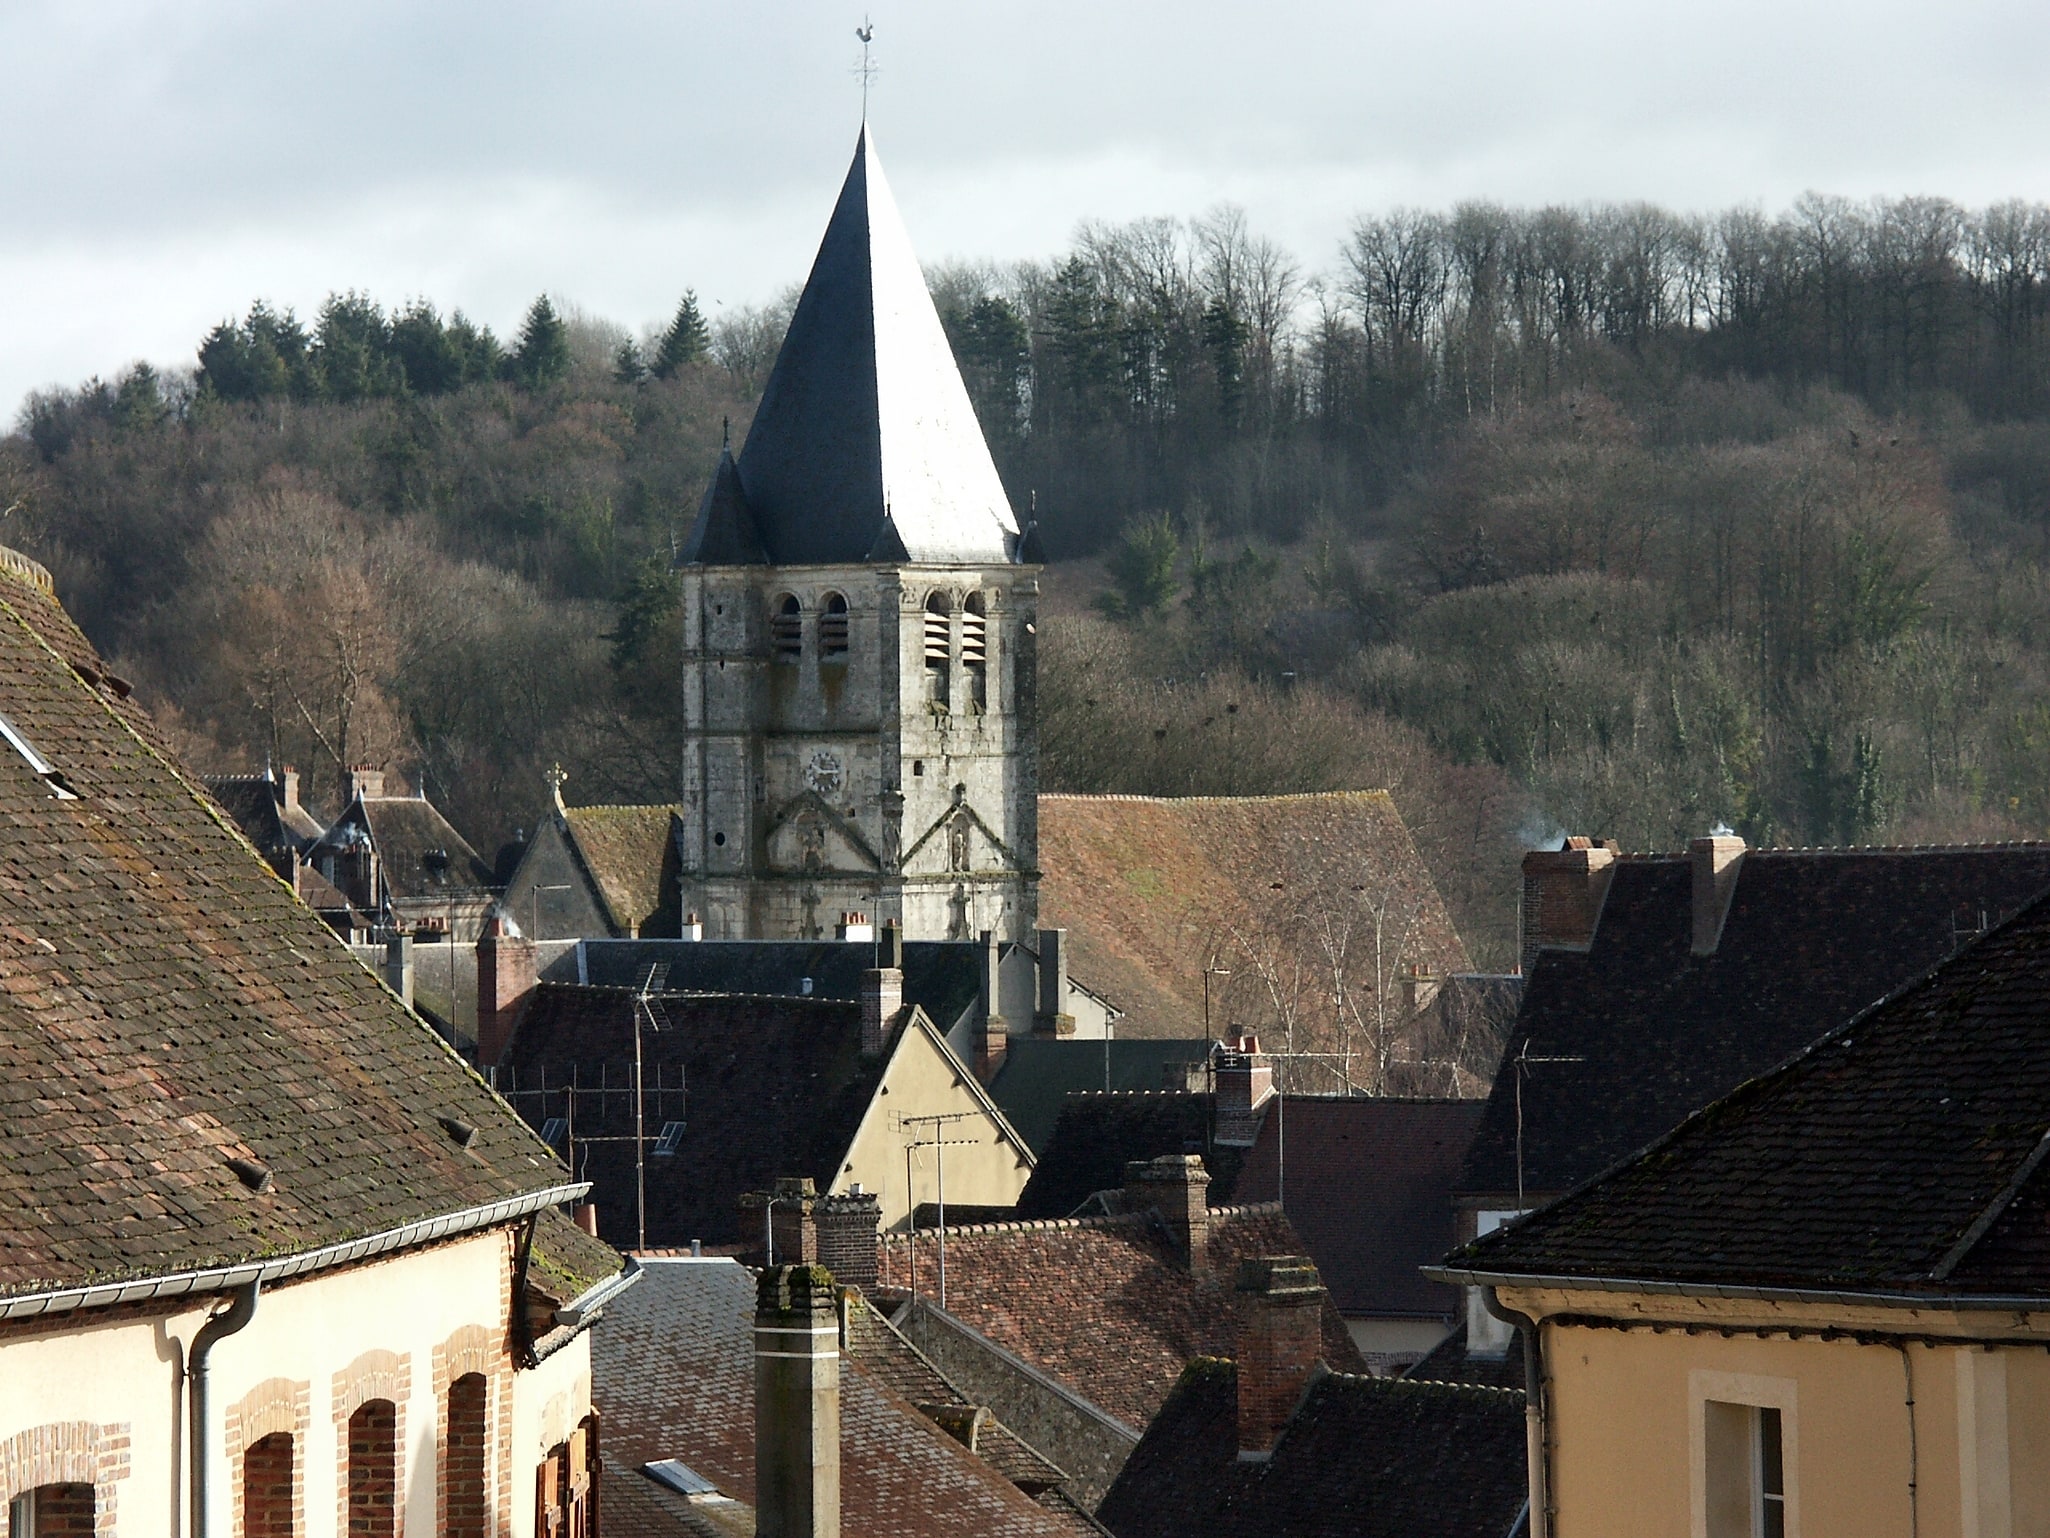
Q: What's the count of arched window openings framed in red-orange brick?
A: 4